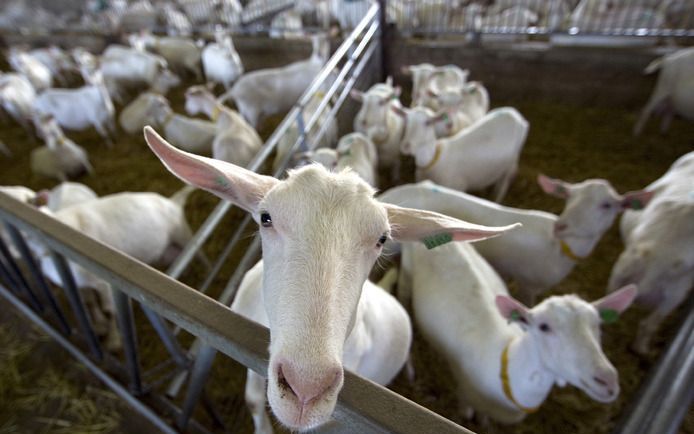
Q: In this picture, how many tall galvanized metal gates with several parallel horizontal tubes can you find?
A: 1